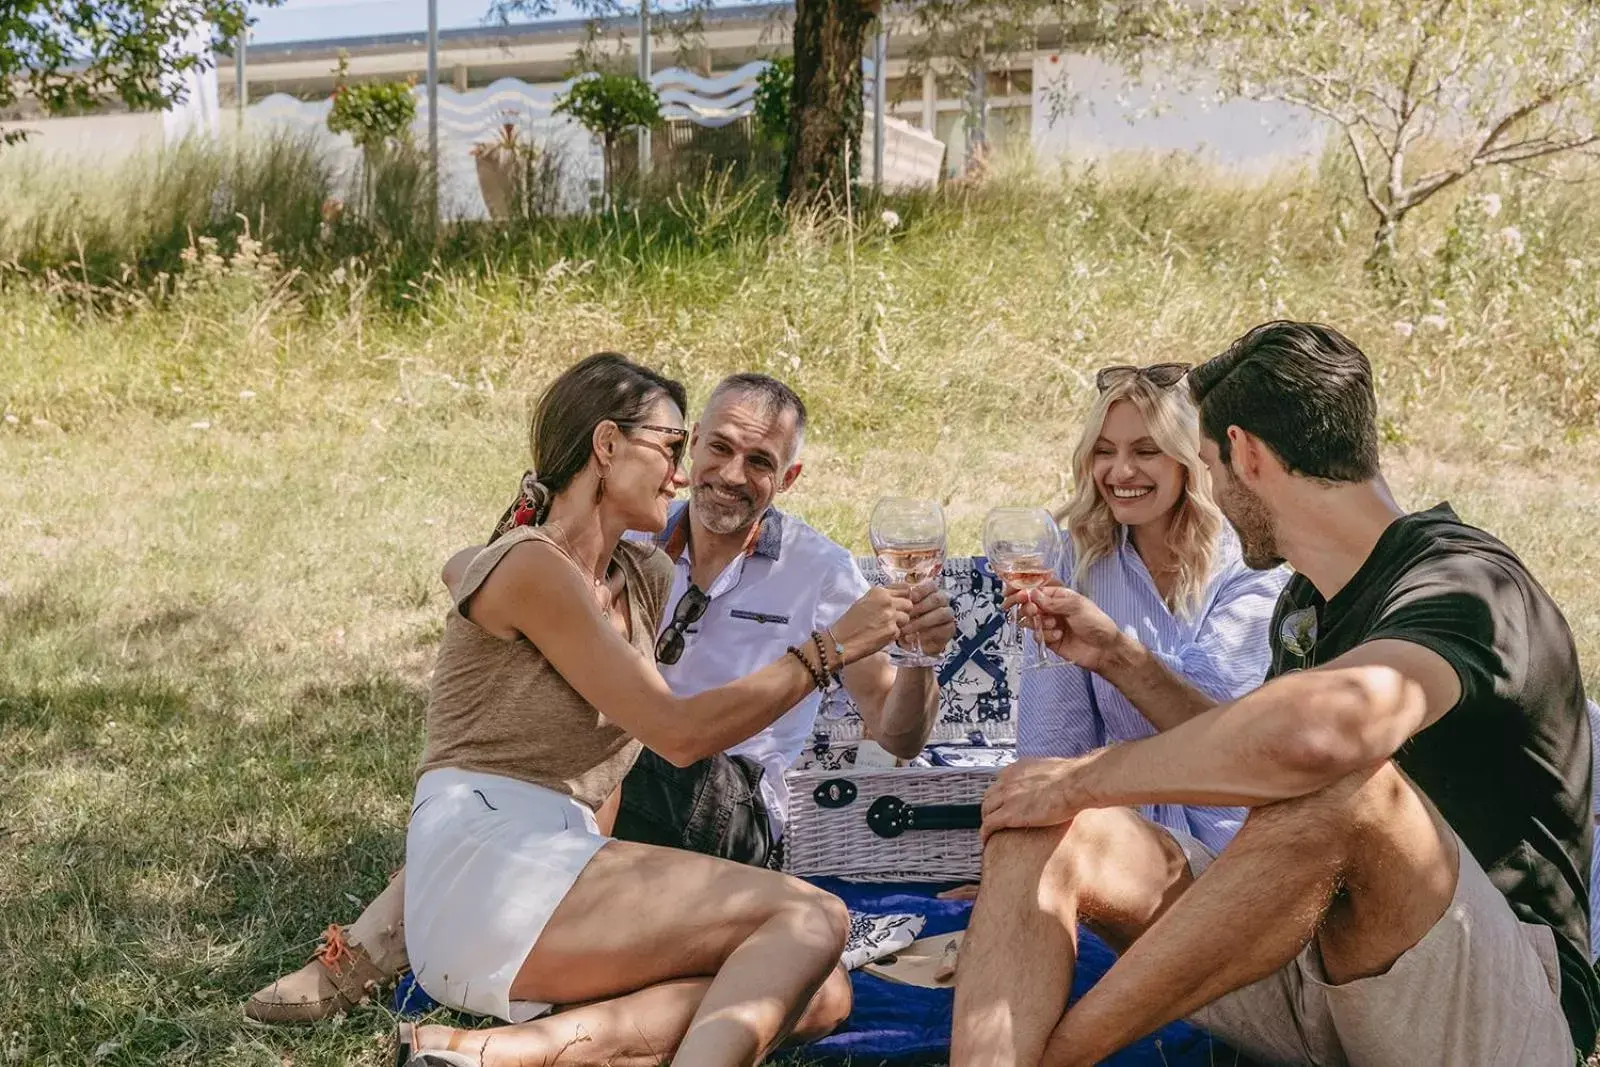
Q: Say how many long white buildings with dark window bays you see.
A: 1